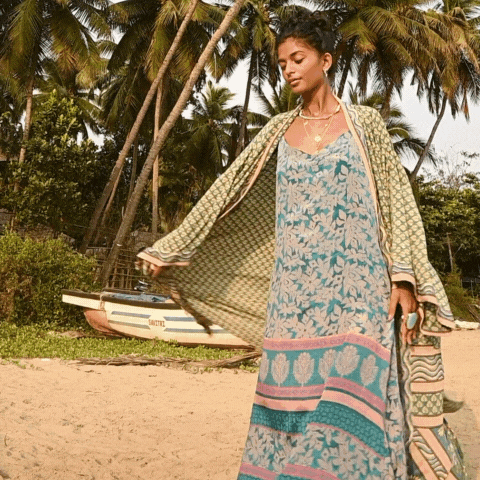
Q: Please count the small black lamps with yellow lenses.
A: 0